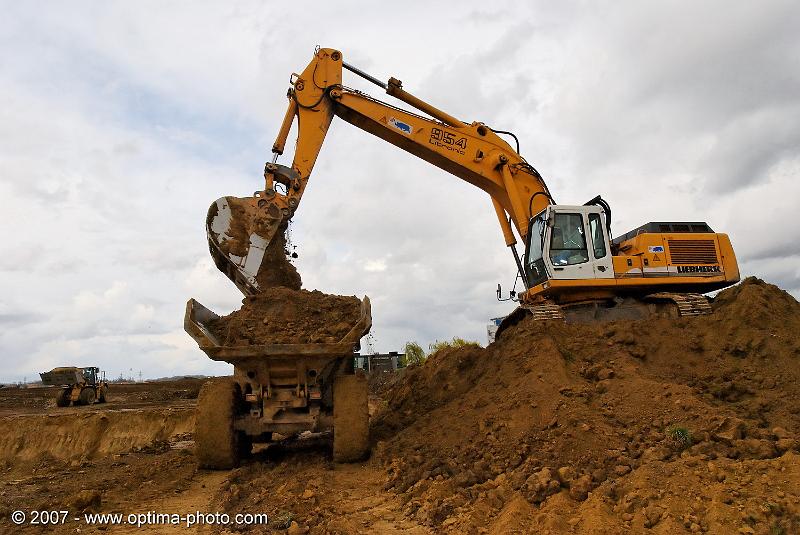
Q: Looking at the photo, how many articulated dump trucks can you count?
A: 1